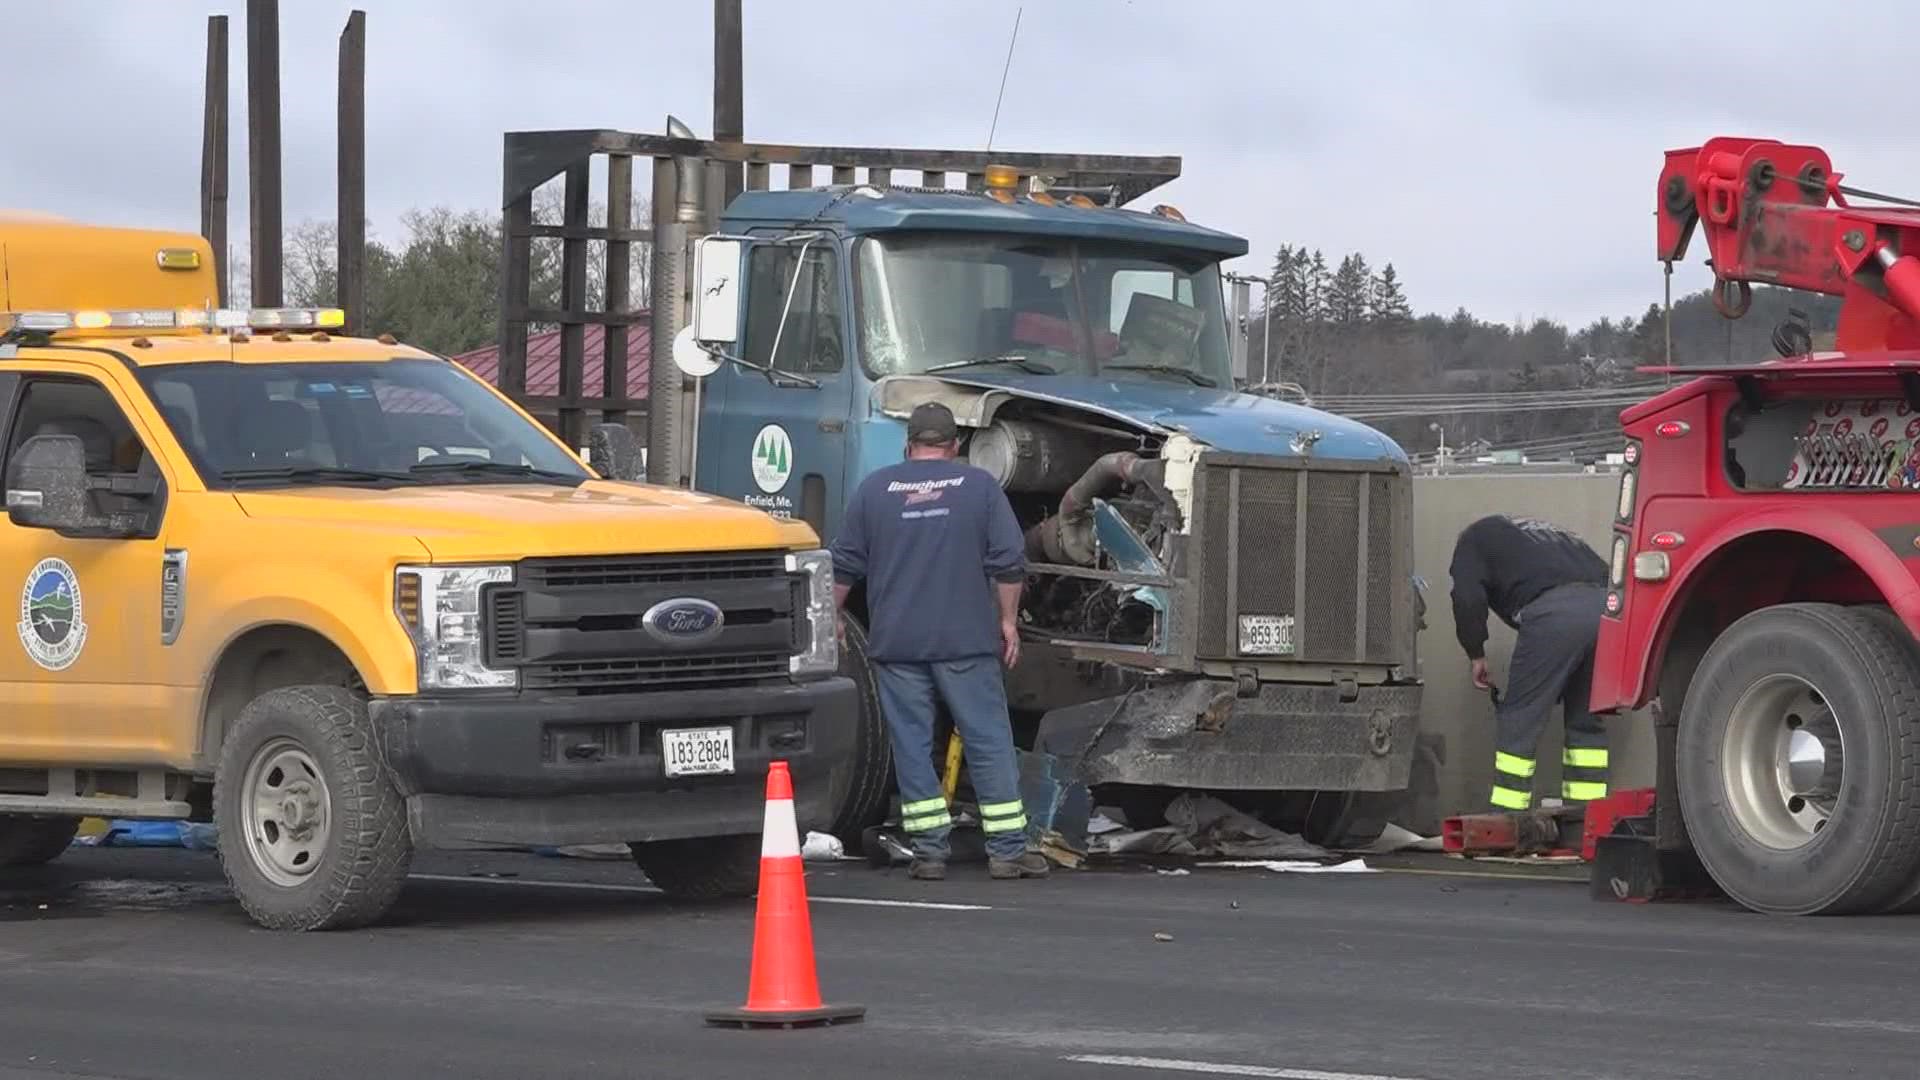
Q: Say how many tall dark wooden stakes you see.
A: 4